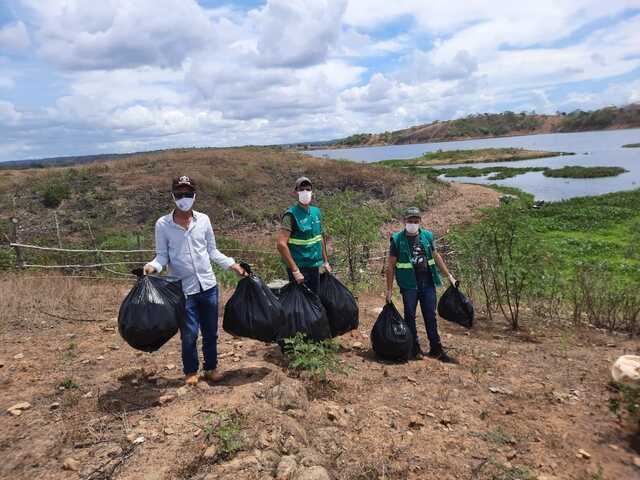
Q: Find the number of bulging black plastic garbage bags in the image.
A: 6